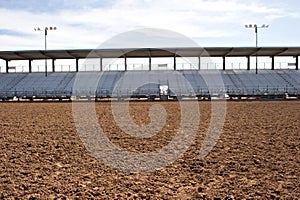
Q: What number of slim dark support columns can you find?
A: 13